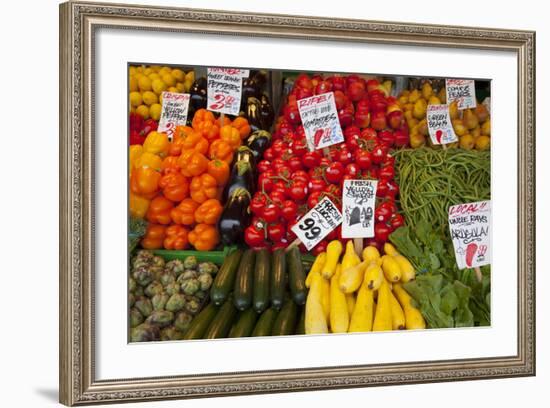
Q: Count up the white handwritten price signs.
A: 8